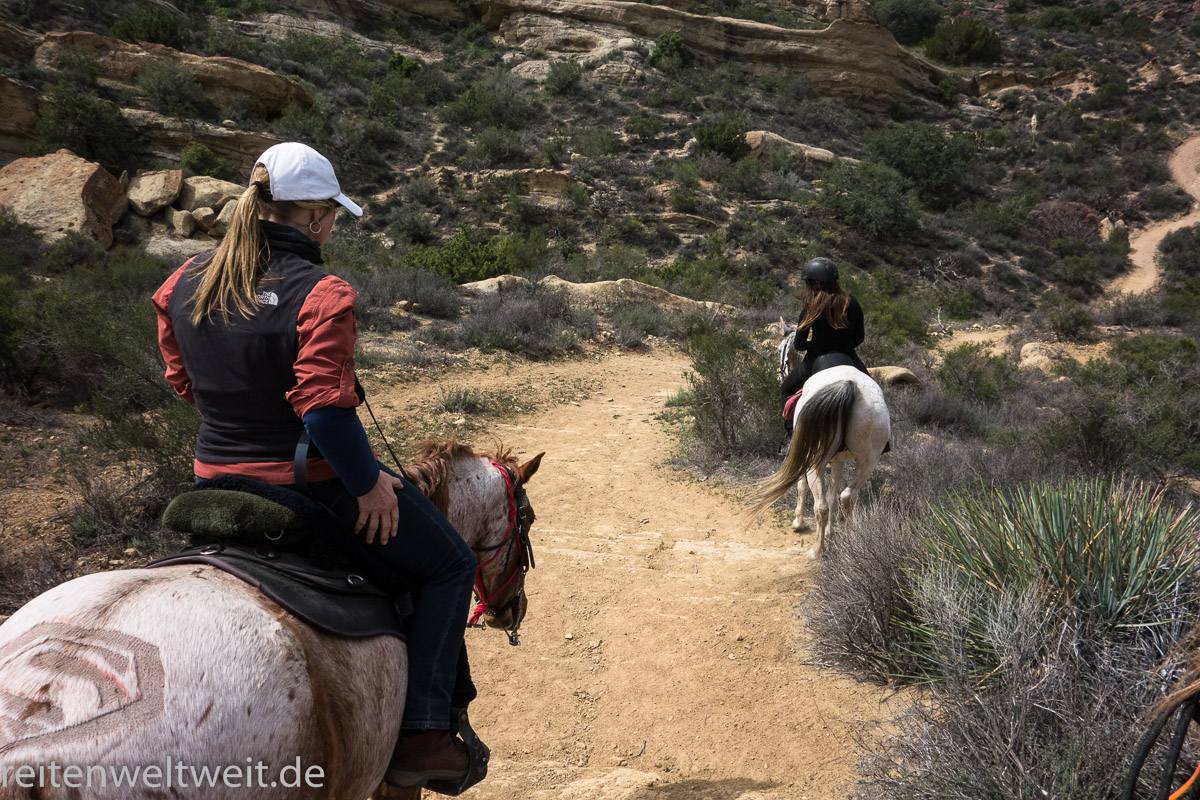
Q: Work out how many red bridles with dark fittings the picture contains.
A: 1